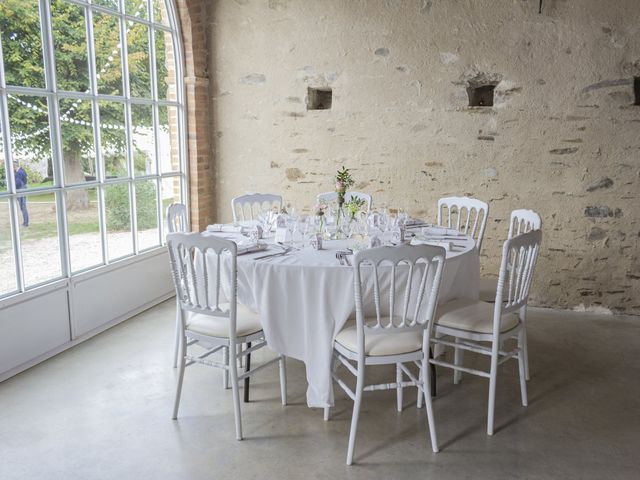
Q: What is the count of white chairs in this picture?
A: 8